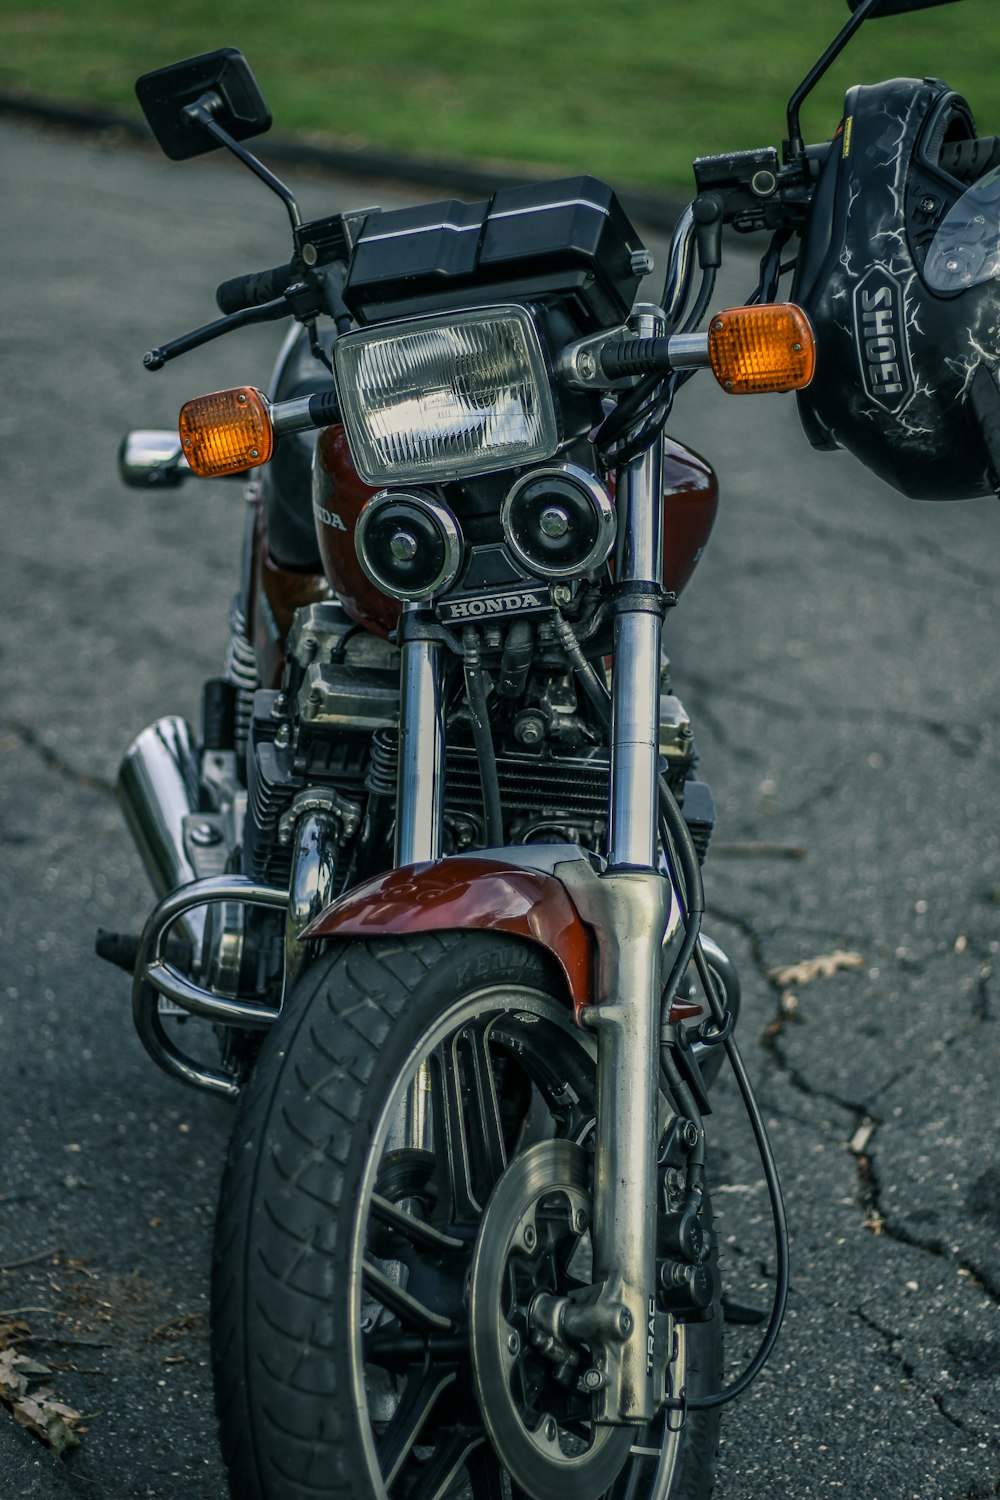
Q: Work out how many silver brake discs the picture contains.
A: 1